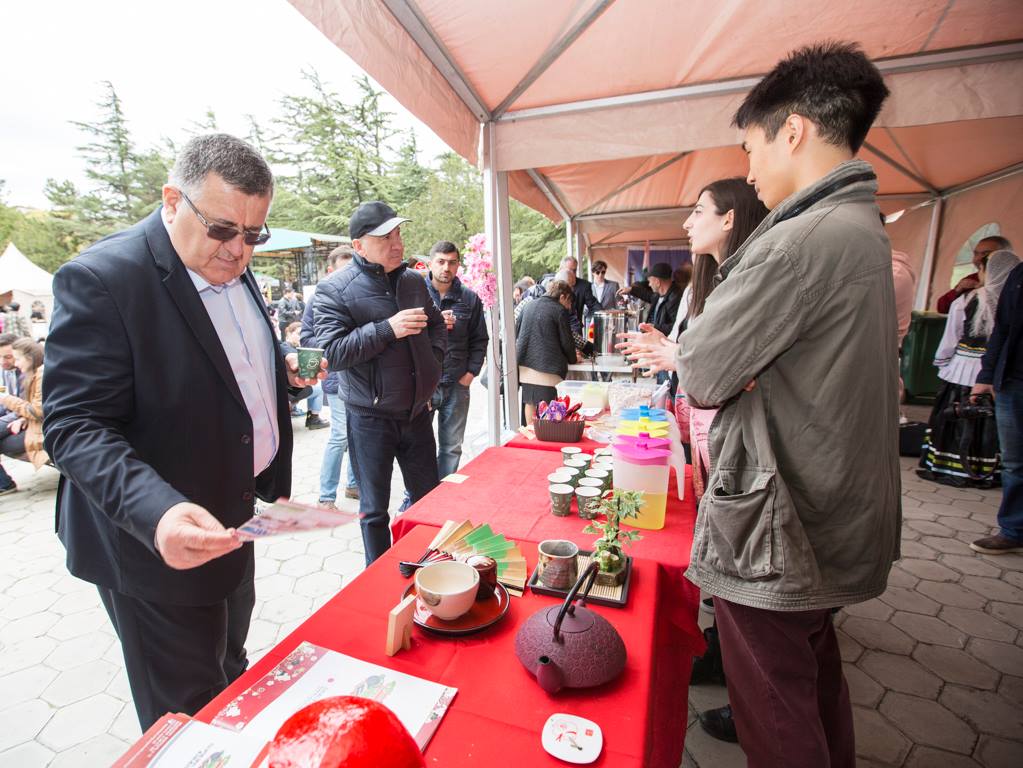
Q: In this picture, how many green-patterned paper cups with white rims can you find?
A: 13